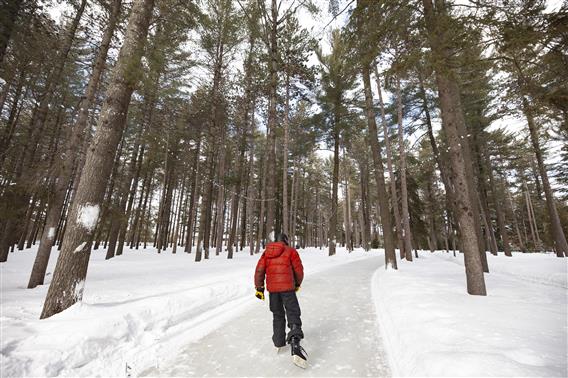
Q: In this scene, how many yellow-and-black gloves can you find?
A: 2